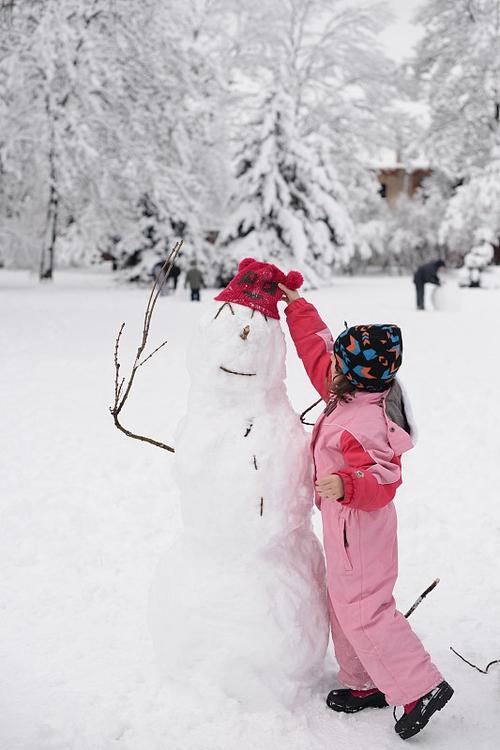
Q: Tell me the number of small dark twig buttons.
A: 3